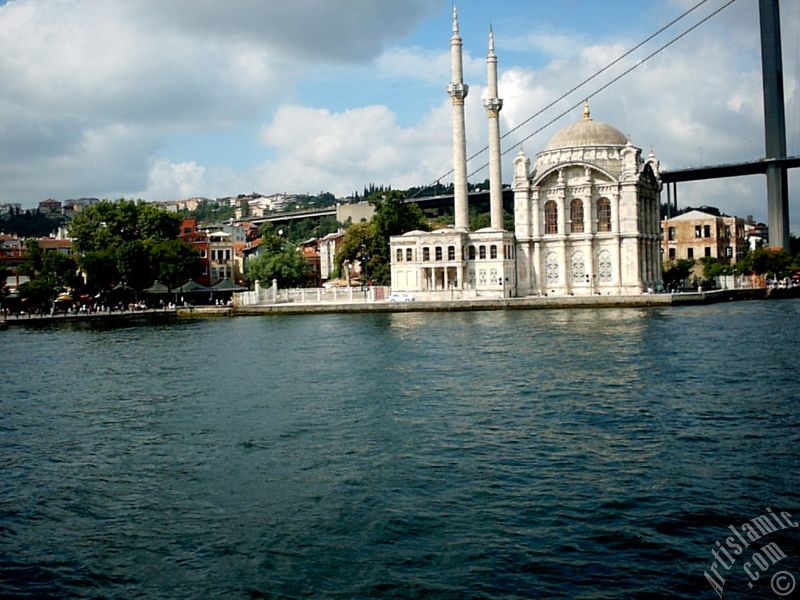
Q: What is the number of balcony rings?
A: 2